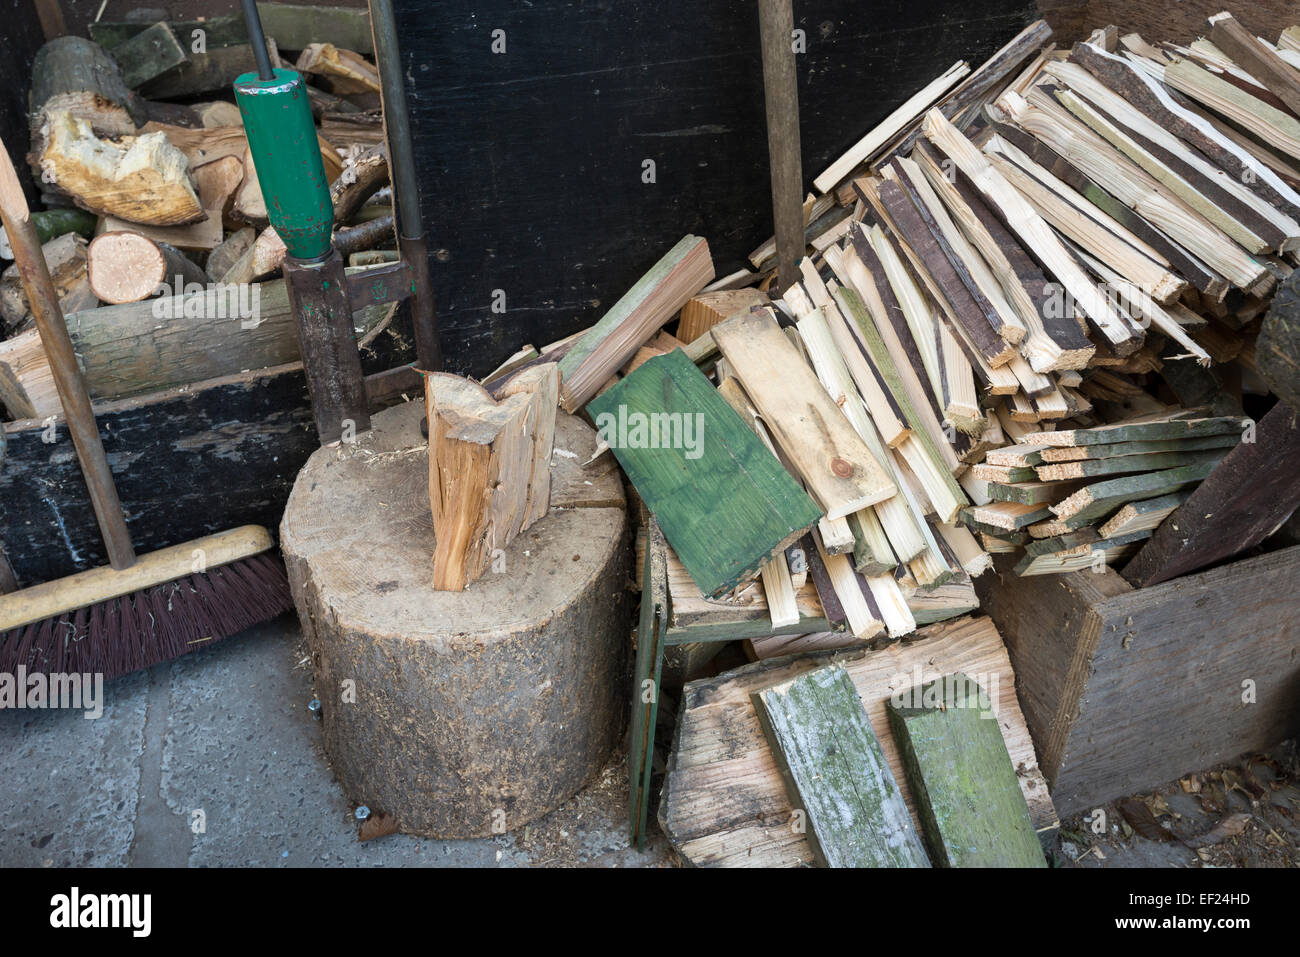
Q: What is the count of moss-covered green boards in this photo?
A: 2